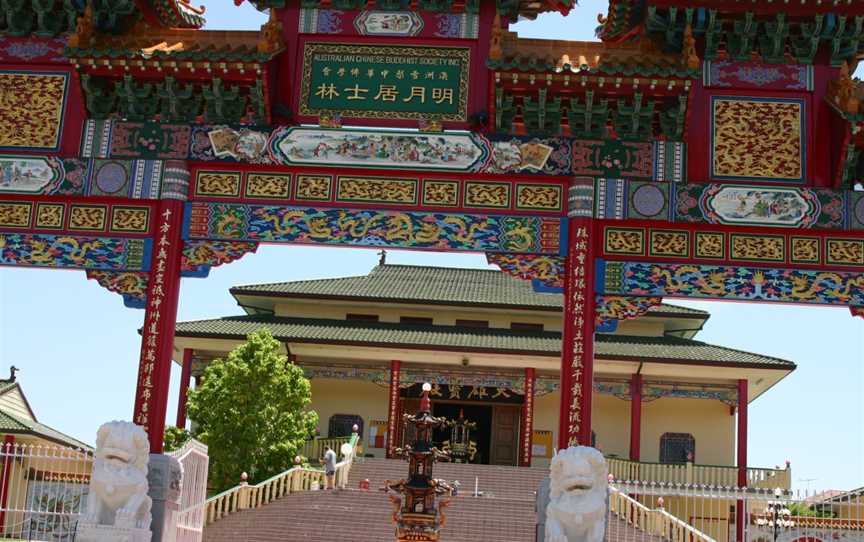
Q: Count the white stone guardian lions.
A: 2